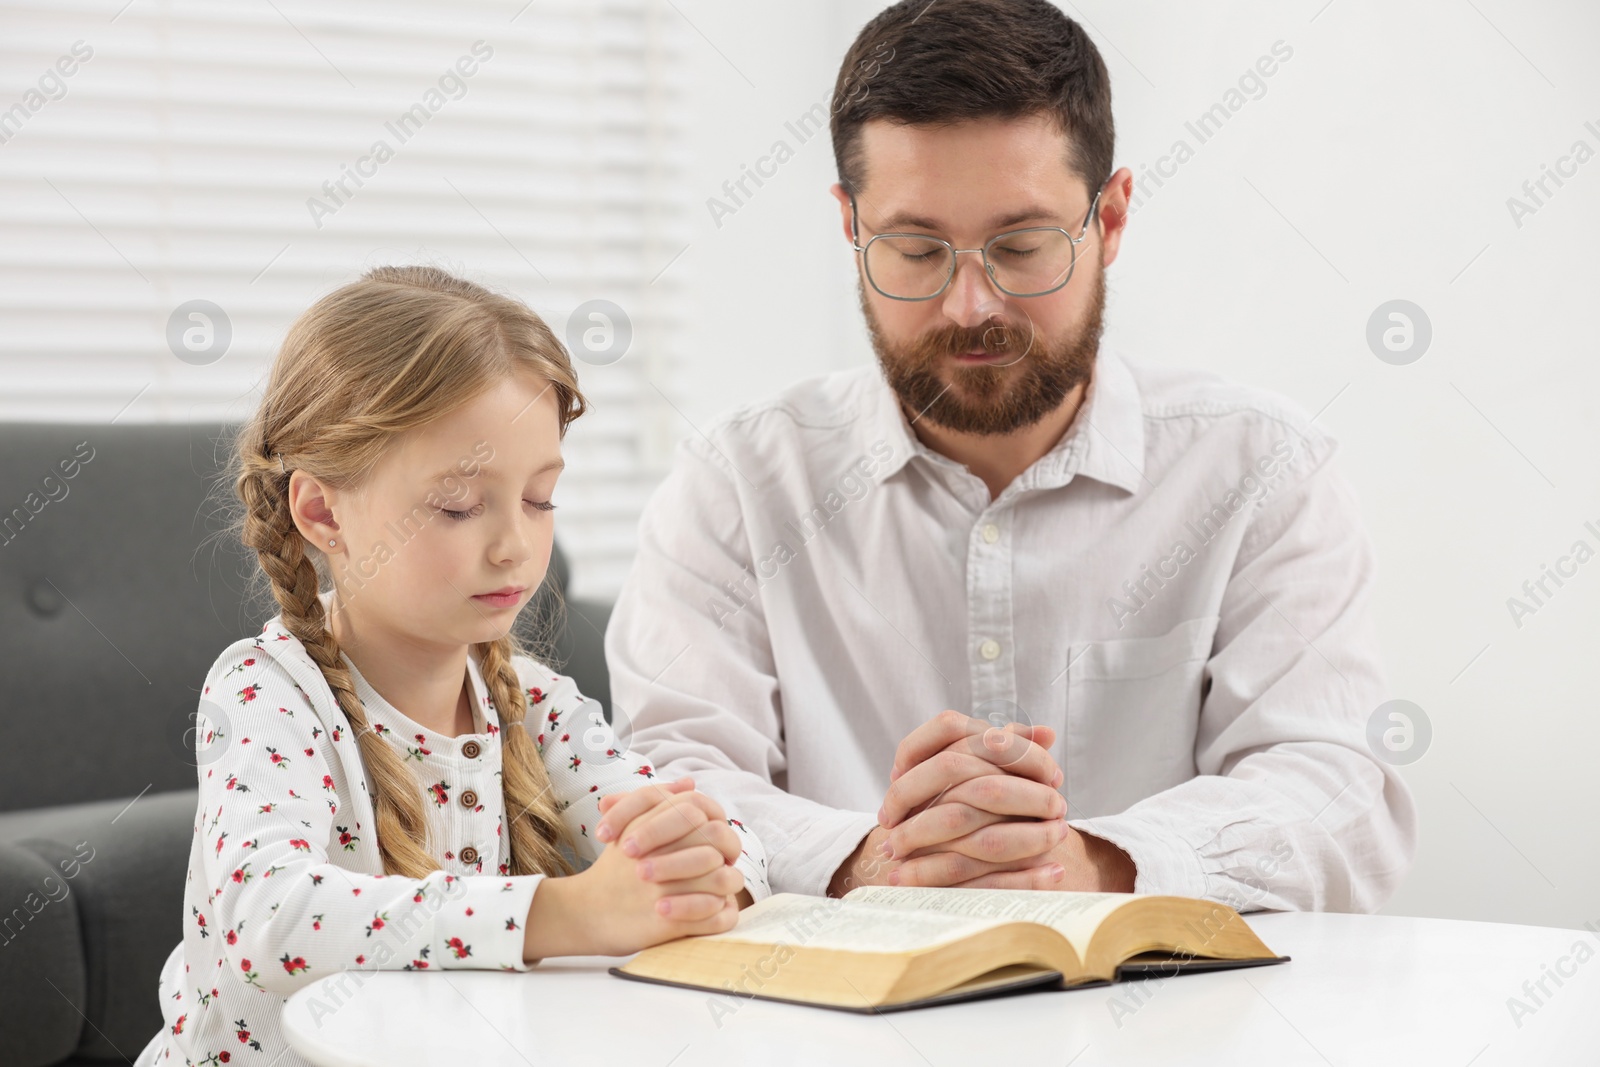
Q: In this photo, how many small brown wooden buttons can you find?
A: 3